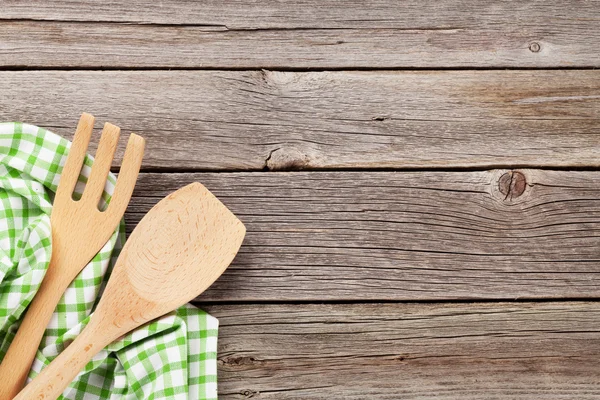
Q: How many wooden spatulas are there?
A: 1